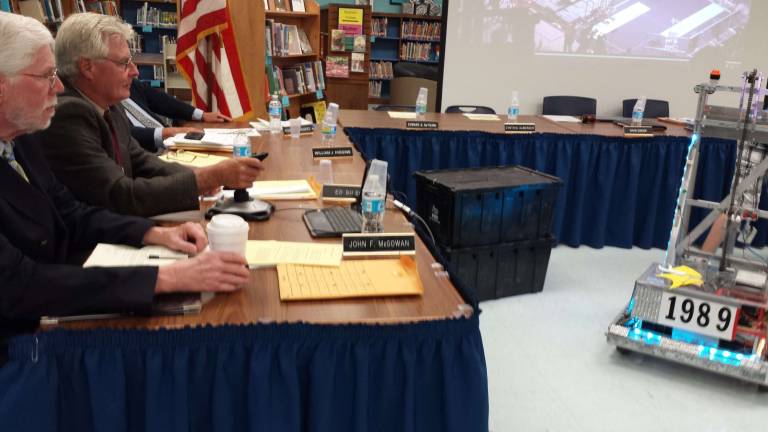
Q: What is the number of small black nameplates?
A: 7